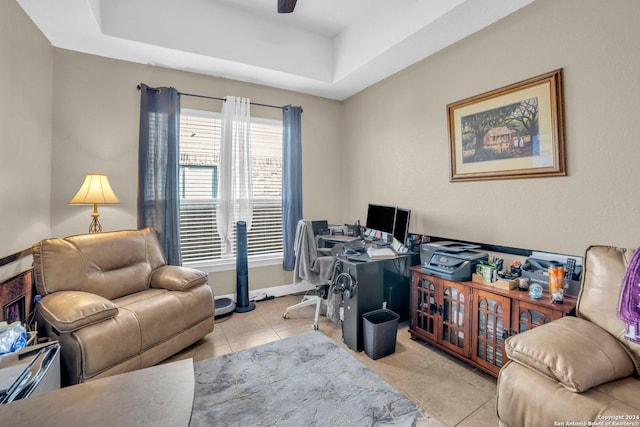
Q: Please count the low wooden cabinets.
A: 1